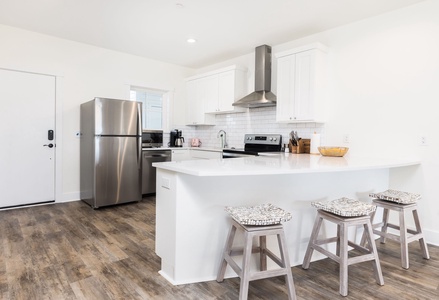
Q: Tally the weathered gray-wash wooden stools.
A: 3